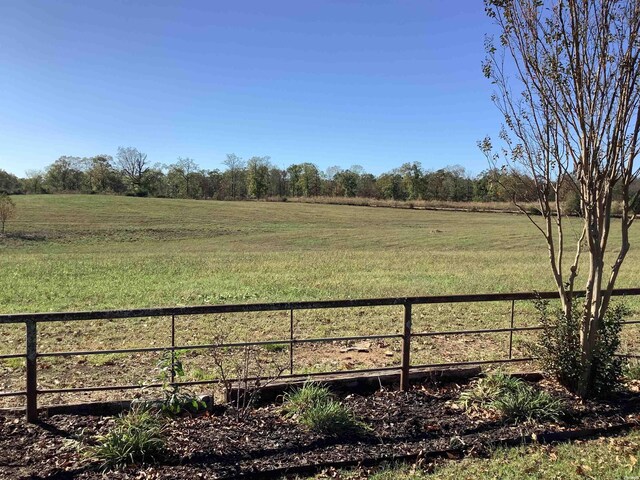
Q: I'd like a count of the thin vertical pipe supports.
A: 3